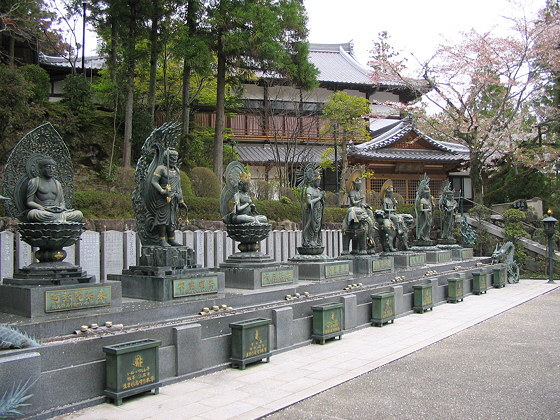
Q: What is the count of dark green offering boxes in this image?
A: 8